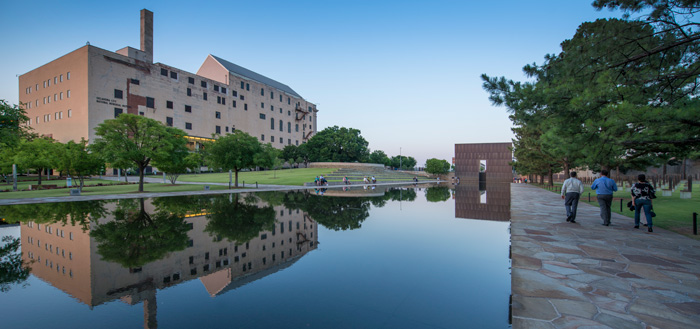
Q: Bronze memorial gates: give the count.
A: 1